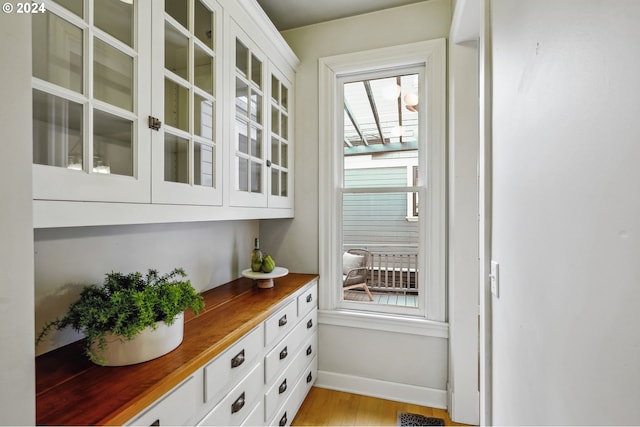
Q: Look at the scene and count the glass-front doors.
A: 4